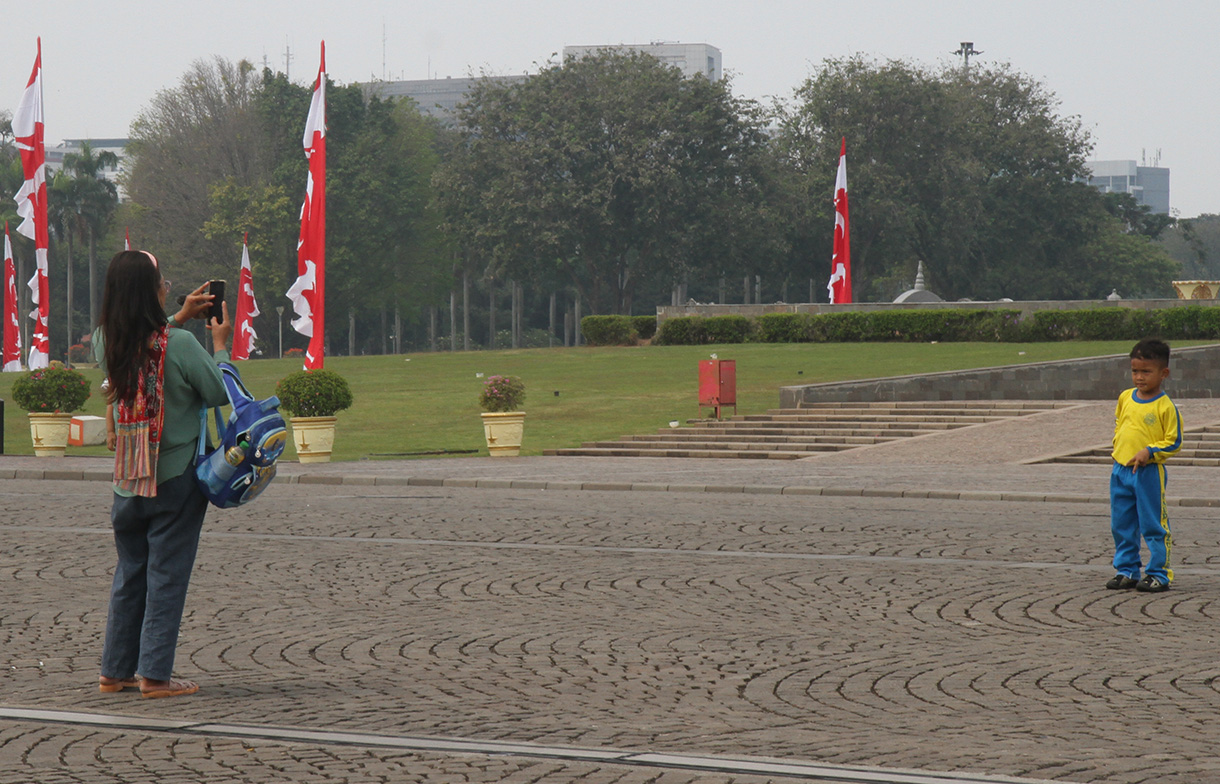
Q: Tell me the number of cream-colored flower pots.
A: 3